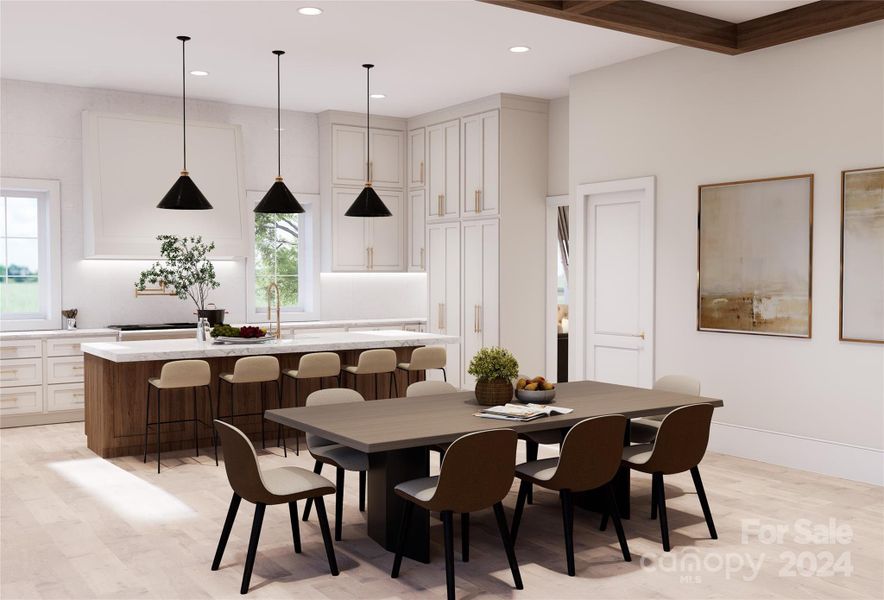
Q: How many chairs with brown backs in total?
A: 4